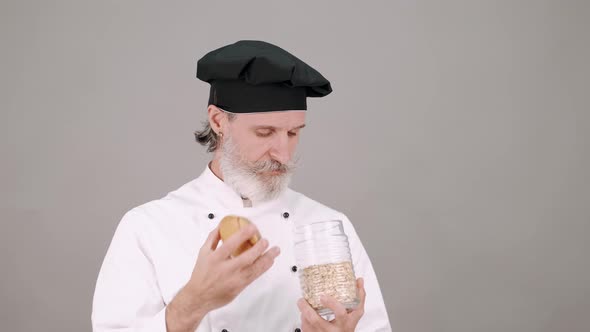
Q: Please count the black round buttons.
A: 5